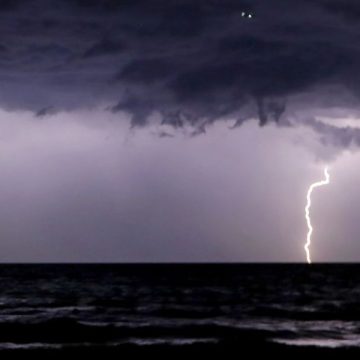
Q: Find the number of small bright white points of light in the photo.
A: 2